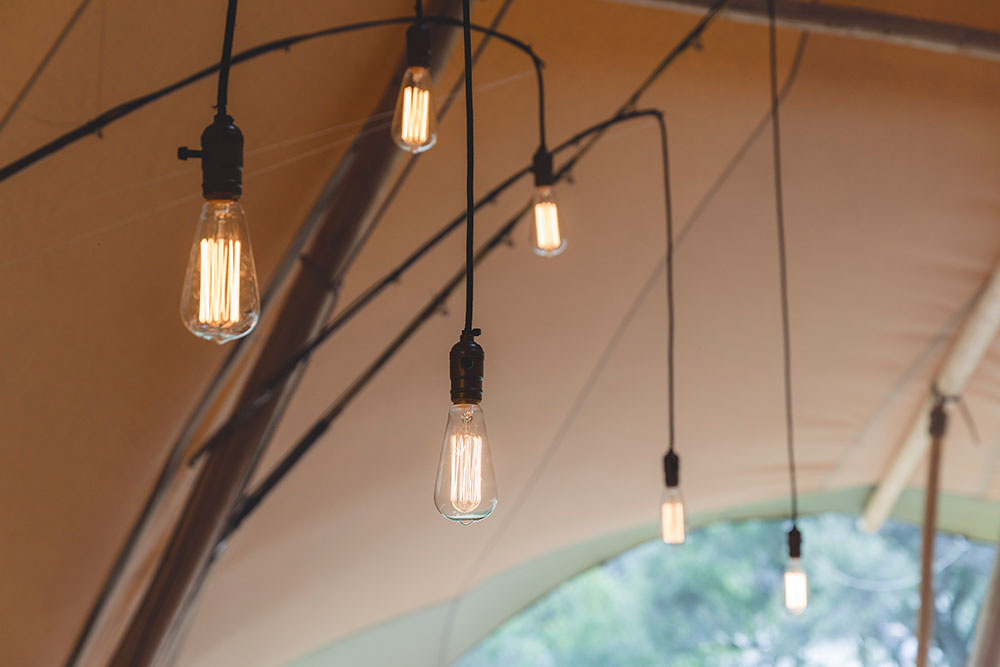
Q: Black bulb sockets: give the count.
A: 6